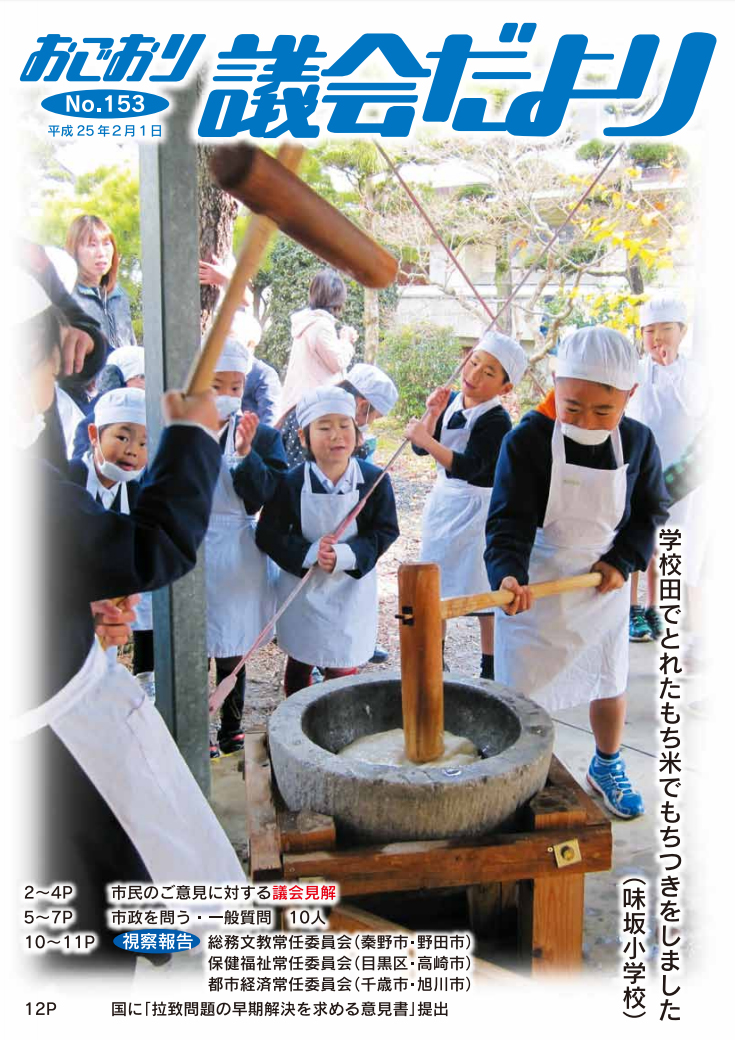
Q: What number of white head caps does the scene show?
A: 11